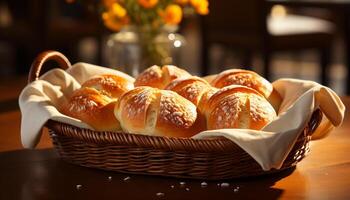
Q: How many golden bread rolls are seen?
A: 7